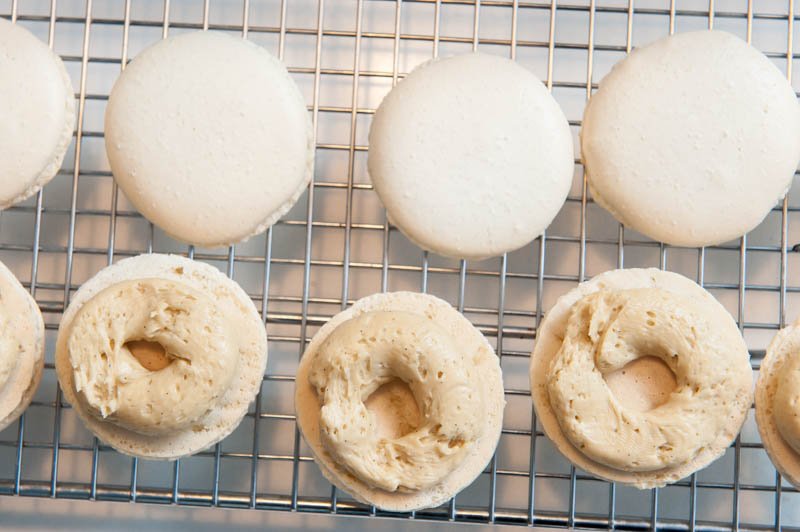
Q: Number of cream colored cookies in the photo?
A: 9